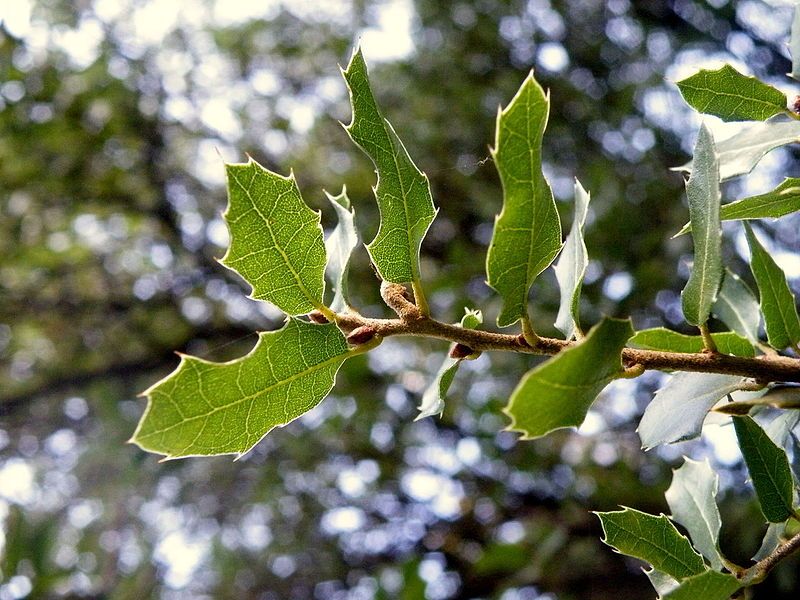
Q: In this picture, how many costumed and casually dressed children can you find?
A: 0